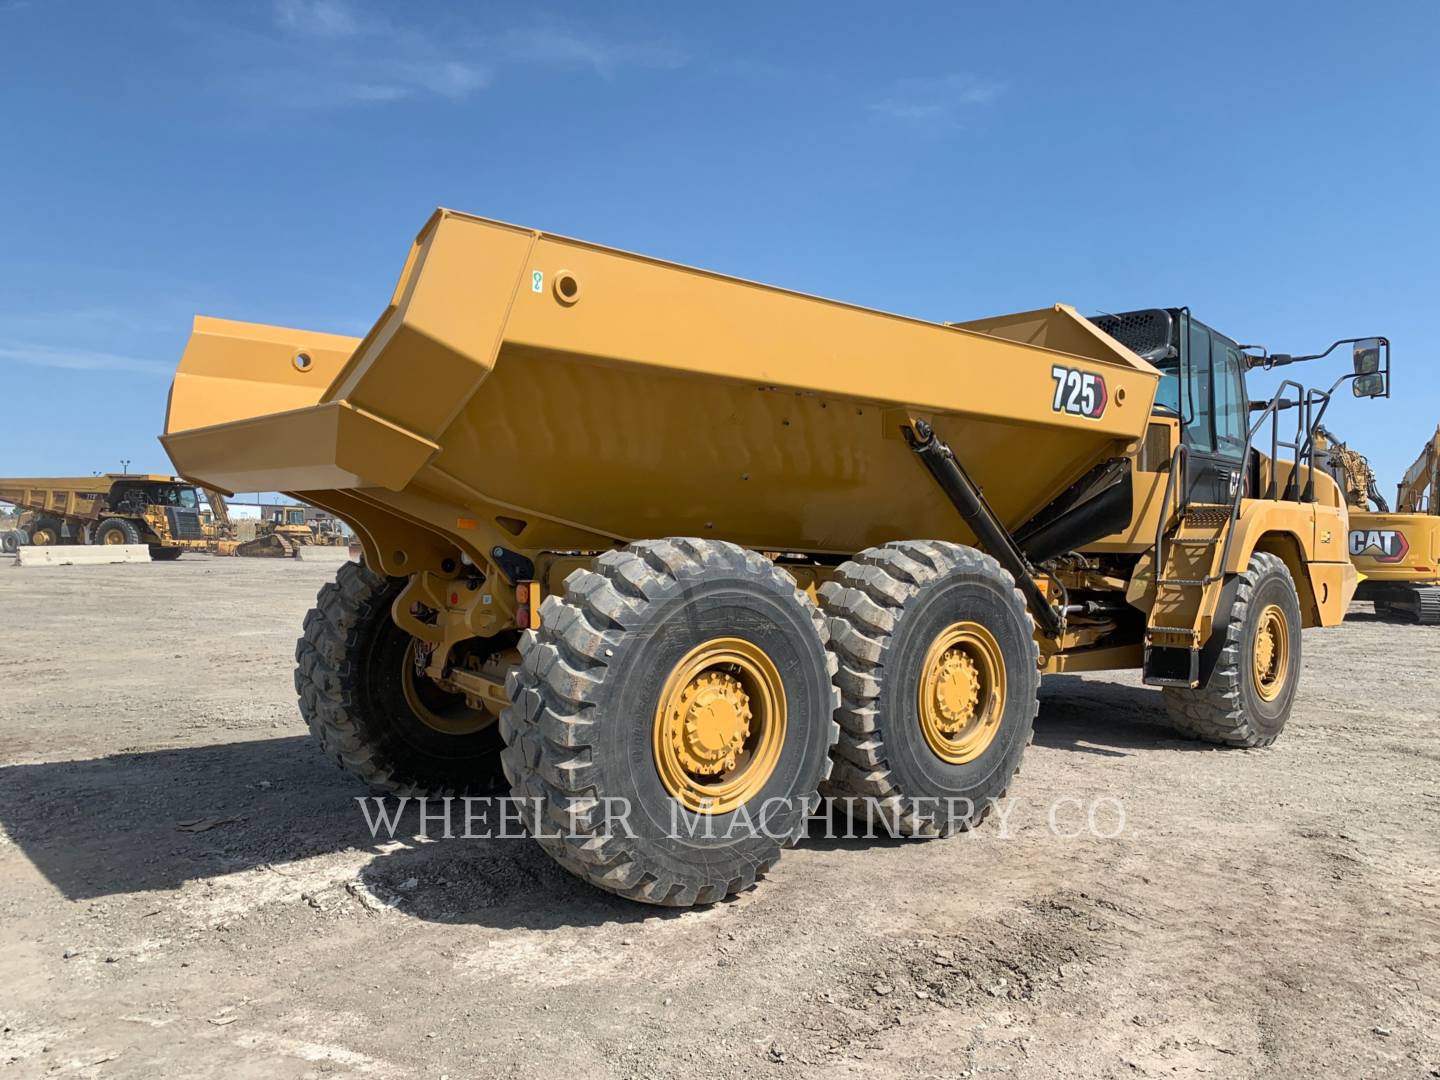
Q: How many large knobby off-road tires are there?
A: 4